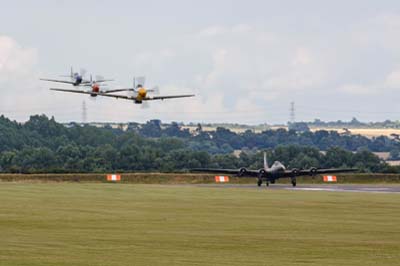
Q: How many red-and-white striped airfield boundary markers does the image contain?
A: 3